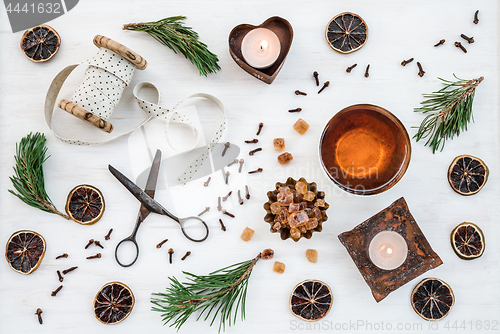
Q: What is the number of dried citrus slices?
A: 9